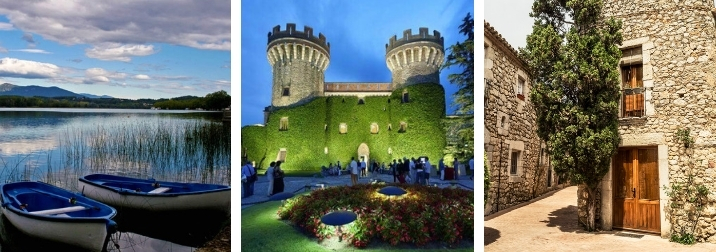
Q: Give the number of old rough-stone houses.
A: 2